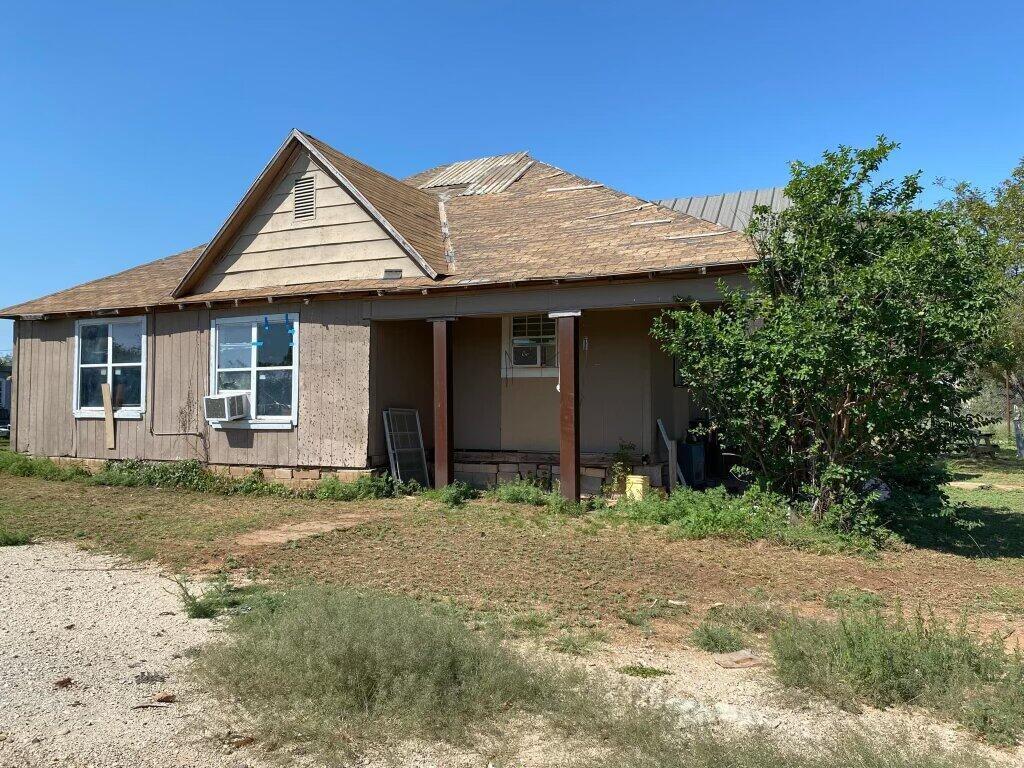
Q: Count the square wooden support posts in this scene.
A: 2